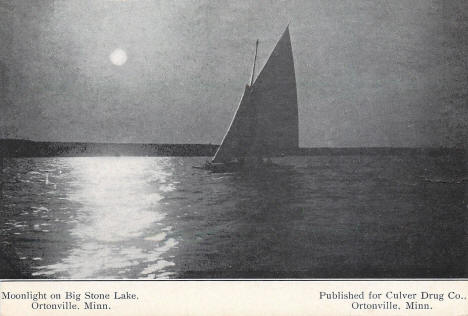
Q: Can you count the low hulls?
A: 1